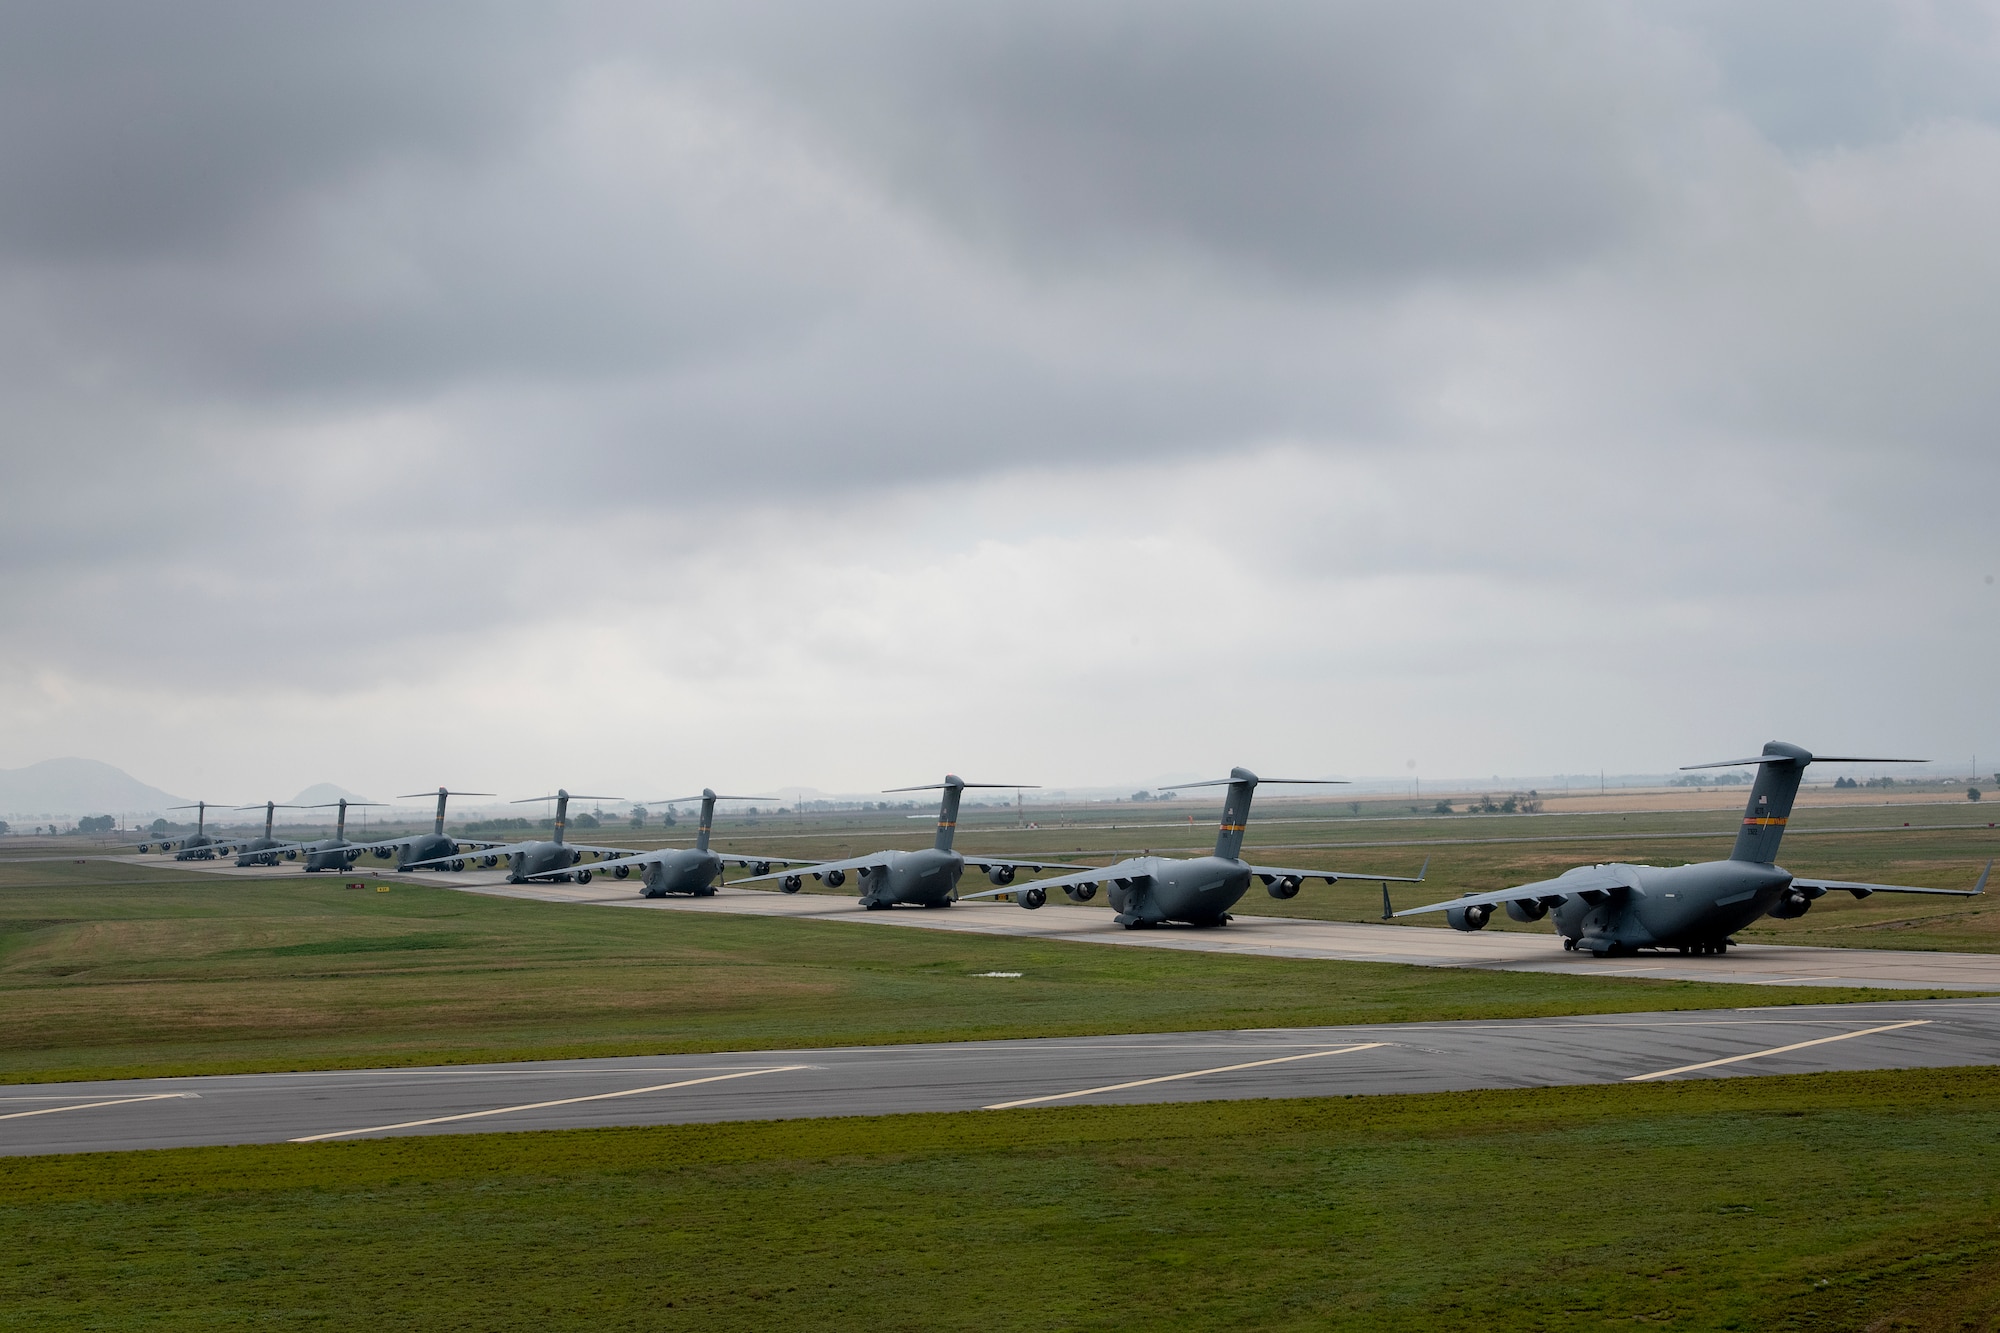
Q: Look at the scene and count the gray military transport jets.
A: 9